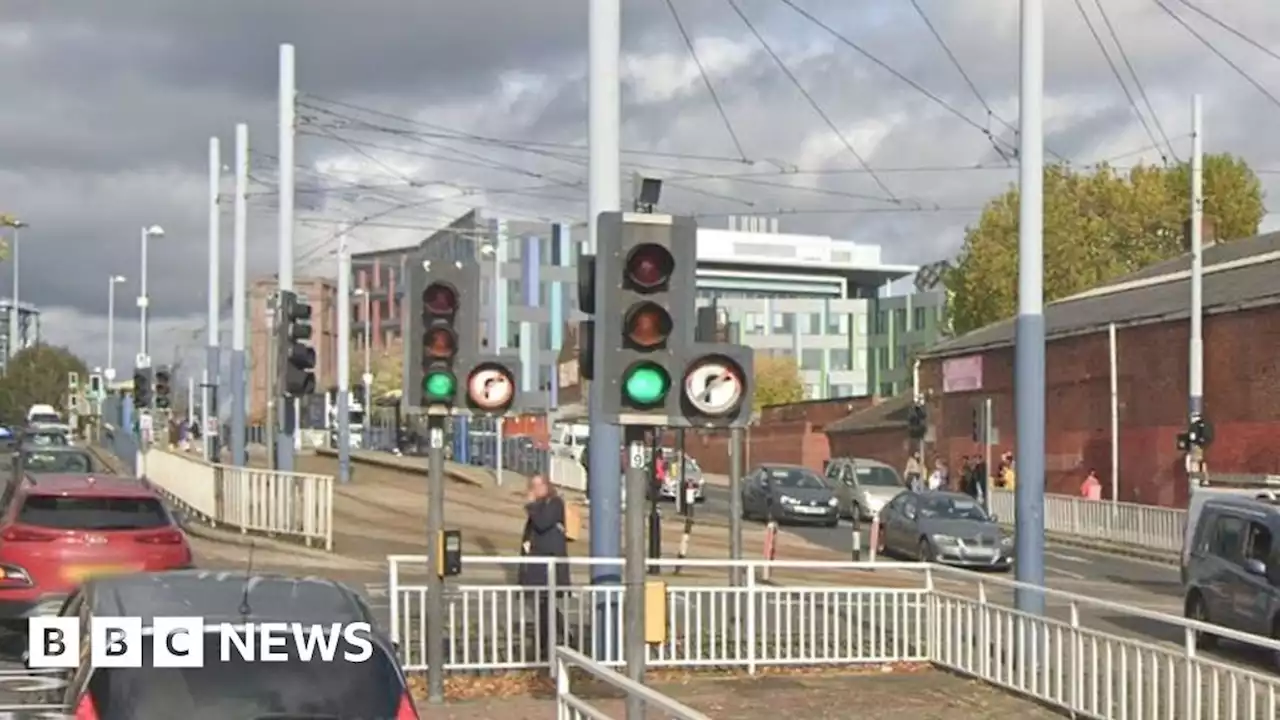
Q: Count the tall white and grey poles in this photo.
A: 7